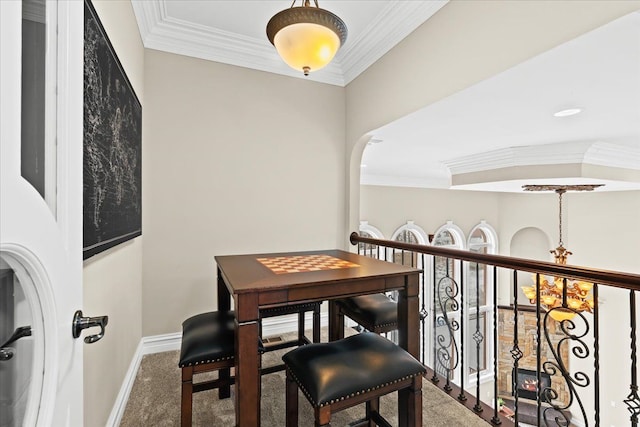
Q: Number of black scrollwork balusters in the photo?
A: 2